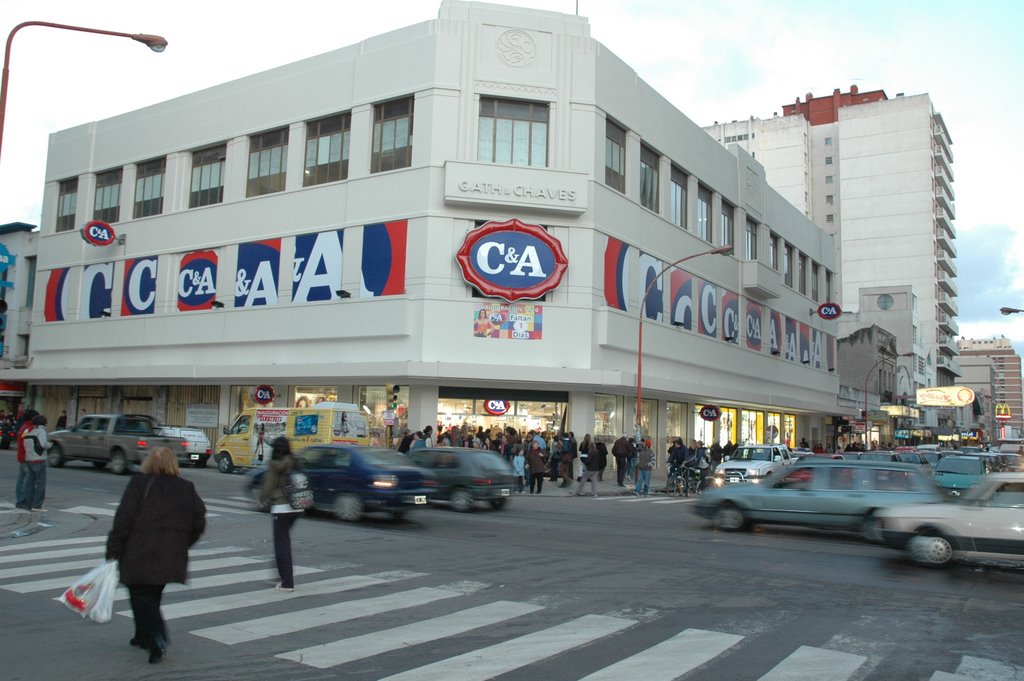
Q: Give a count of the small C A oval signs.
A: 5